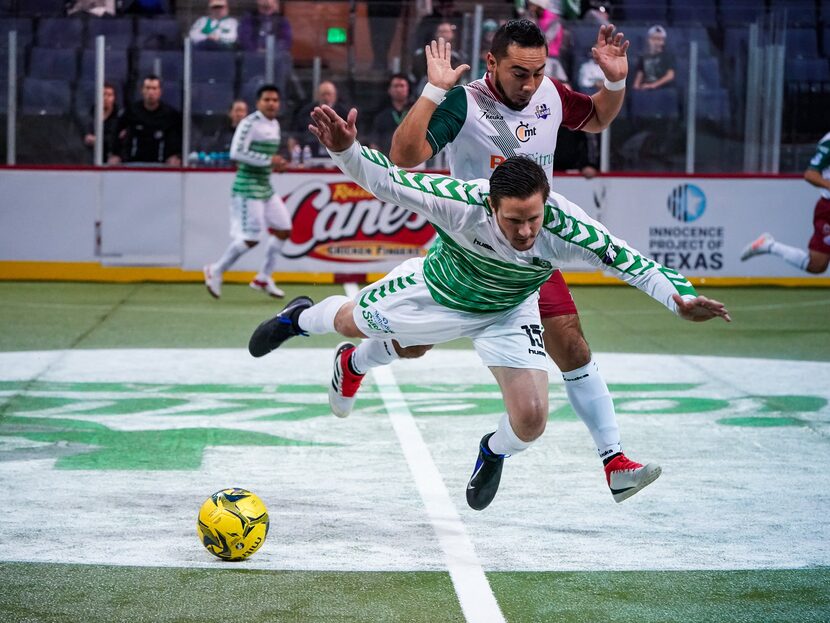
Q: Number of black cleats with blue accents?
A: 2